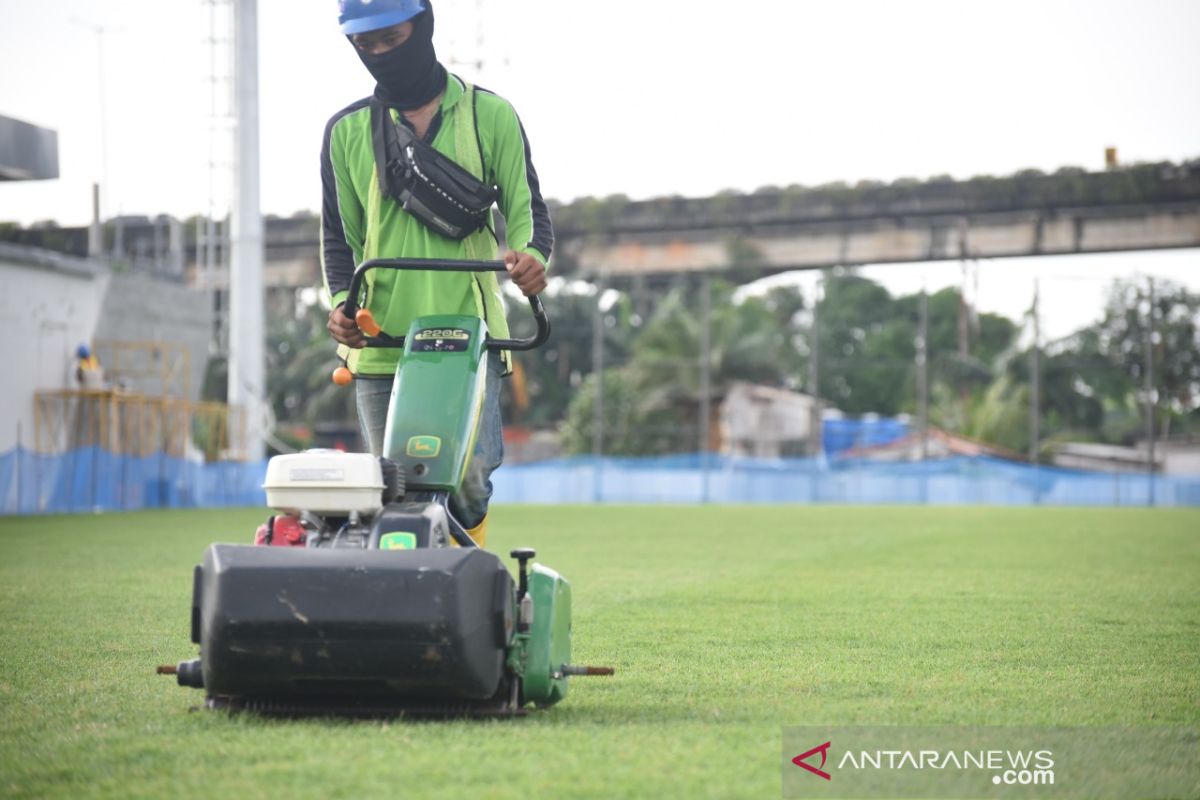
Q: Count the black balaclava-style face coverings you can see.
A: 1